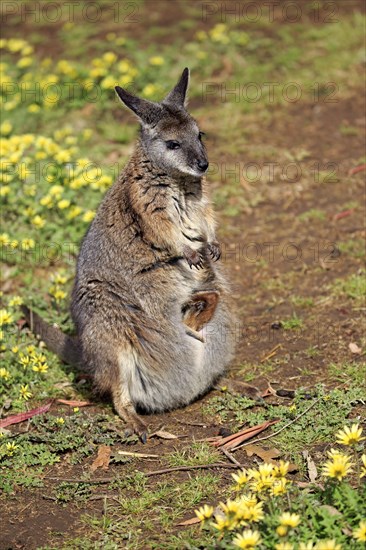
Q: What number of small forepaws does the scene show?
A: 2